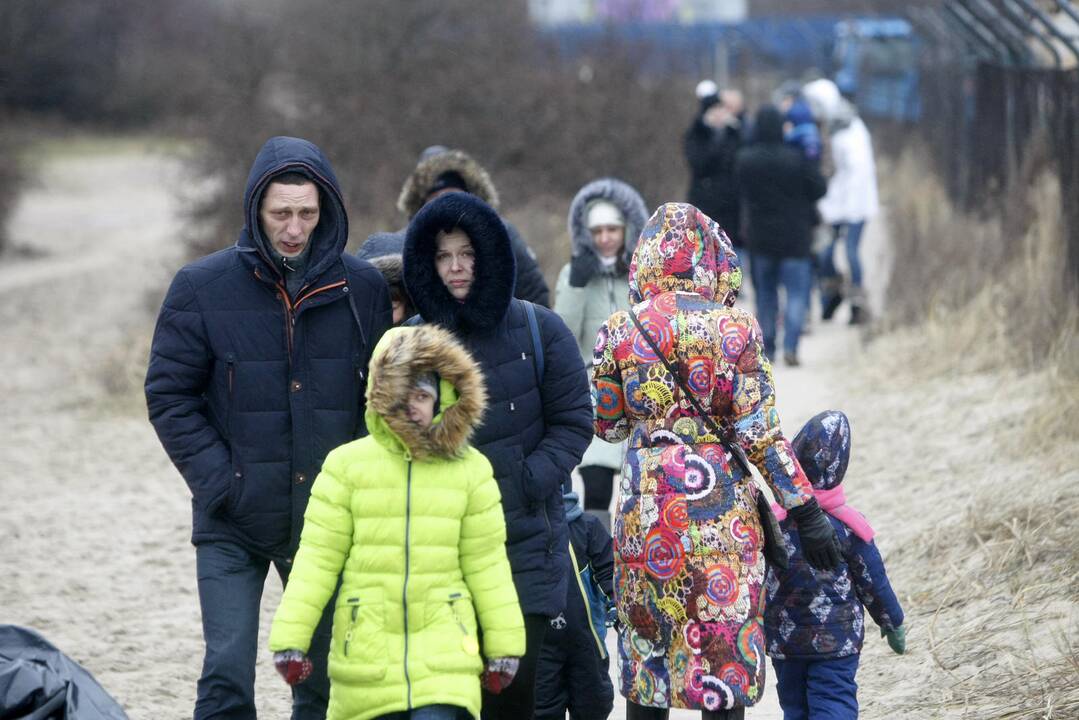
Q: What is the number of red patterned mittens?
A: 2